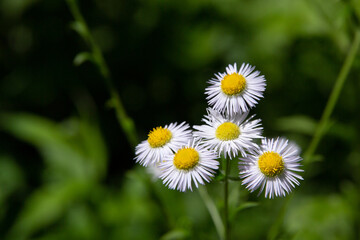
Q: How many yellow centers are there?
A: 5